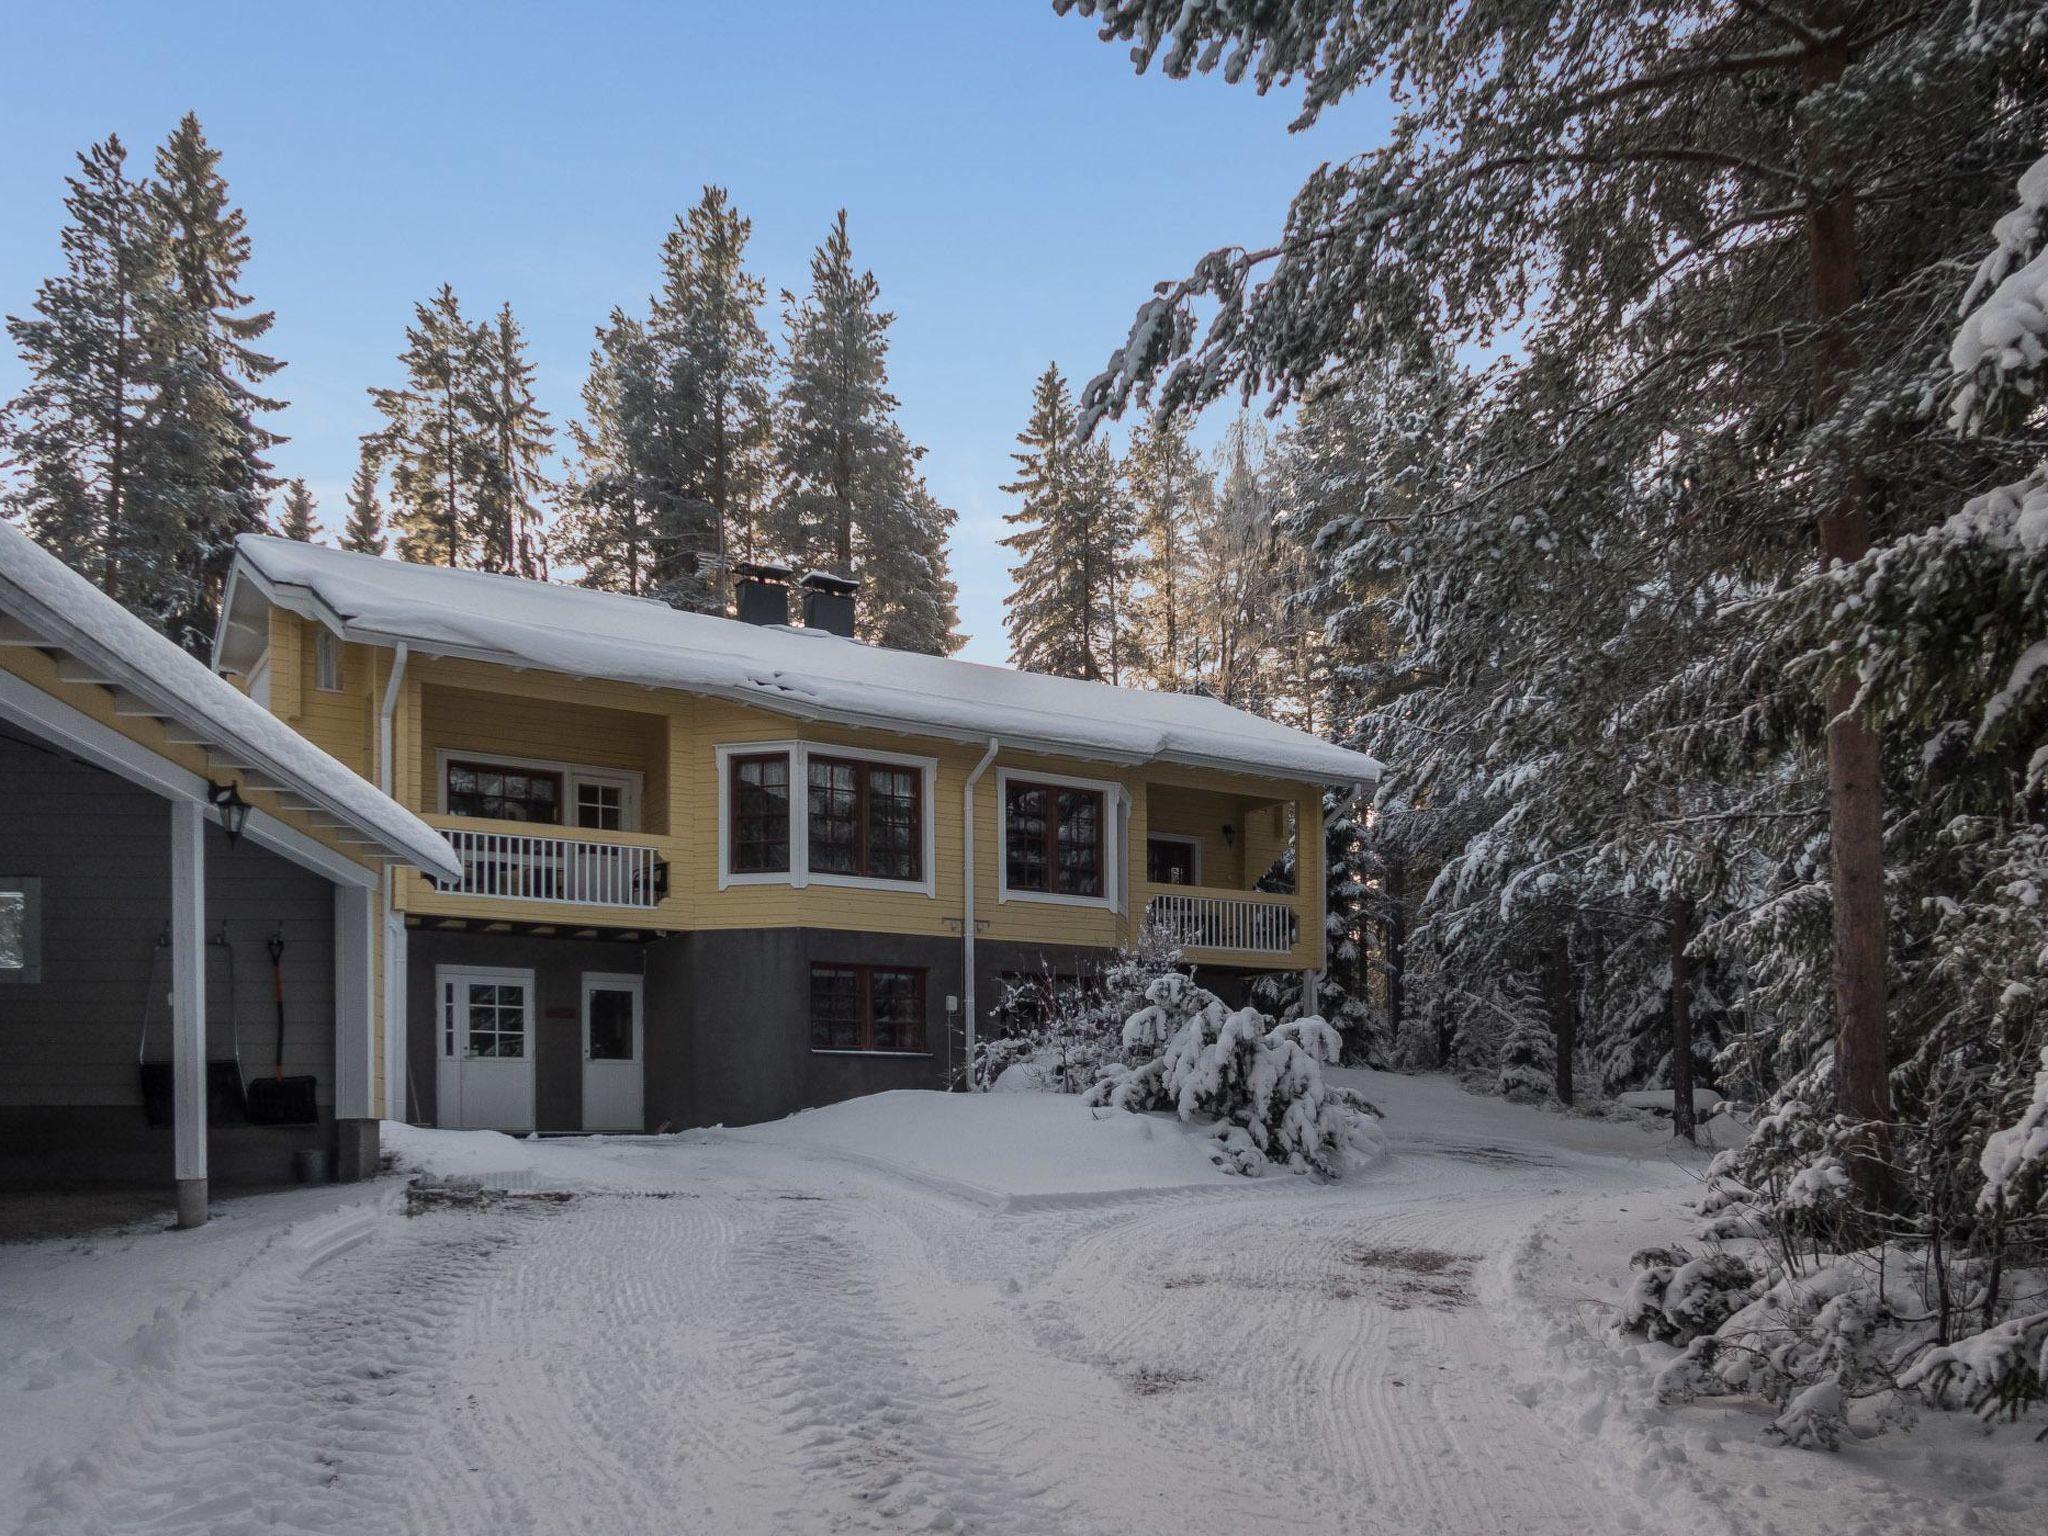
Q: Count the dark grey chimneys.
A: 2